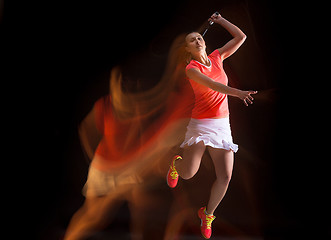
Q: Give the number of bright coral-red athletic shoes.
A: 2